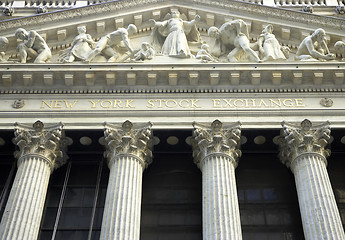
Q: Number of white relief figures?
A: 11